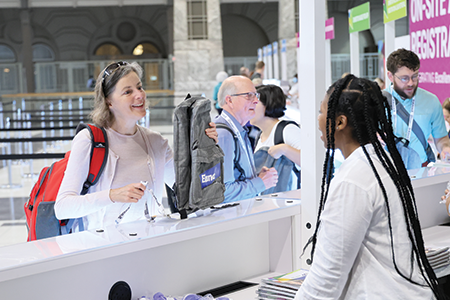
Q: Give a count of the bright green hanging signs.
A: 2